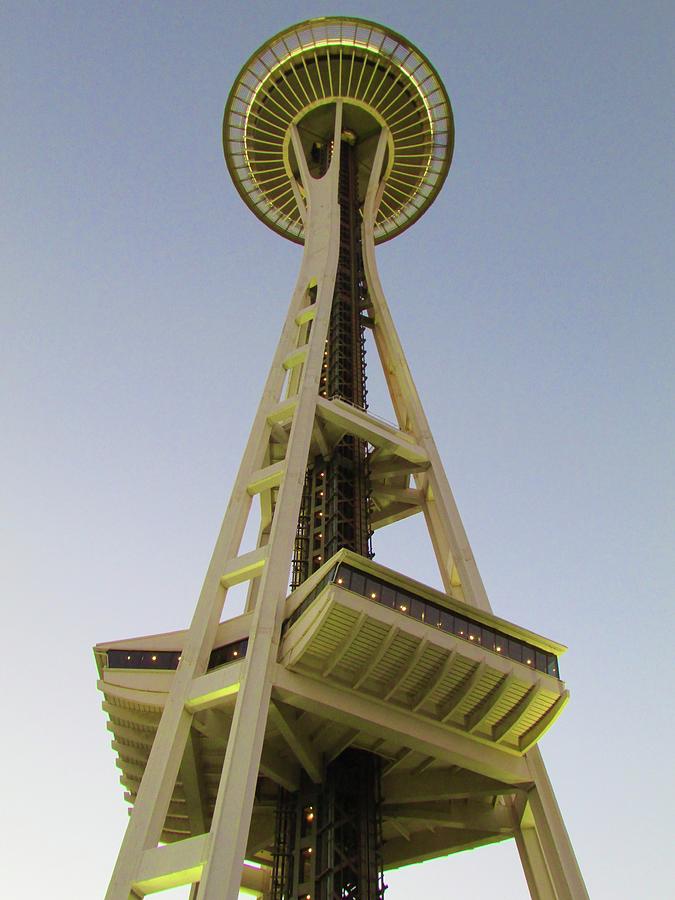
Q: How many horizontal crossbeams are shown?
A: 7